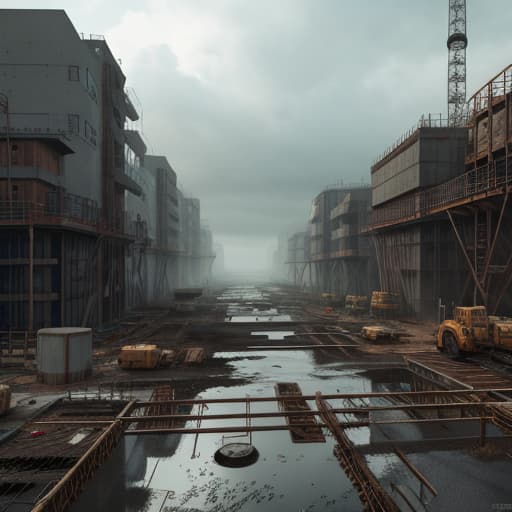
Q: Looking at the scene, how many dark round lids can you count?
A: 1